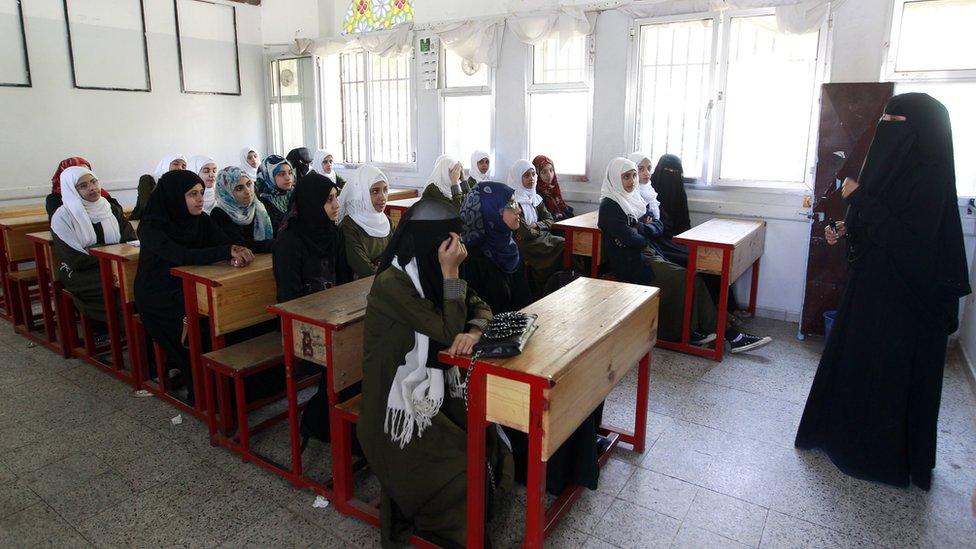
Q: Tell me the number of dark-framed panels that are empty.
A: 3